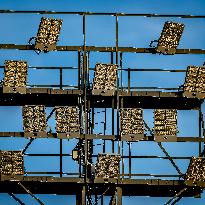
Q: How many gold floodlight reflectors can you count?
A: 12